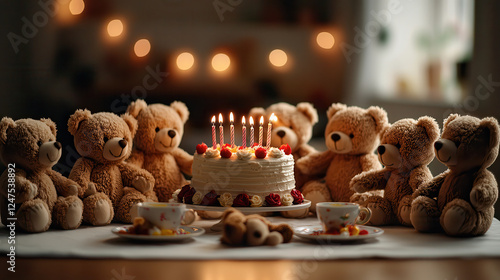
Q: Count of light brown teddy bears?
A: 7